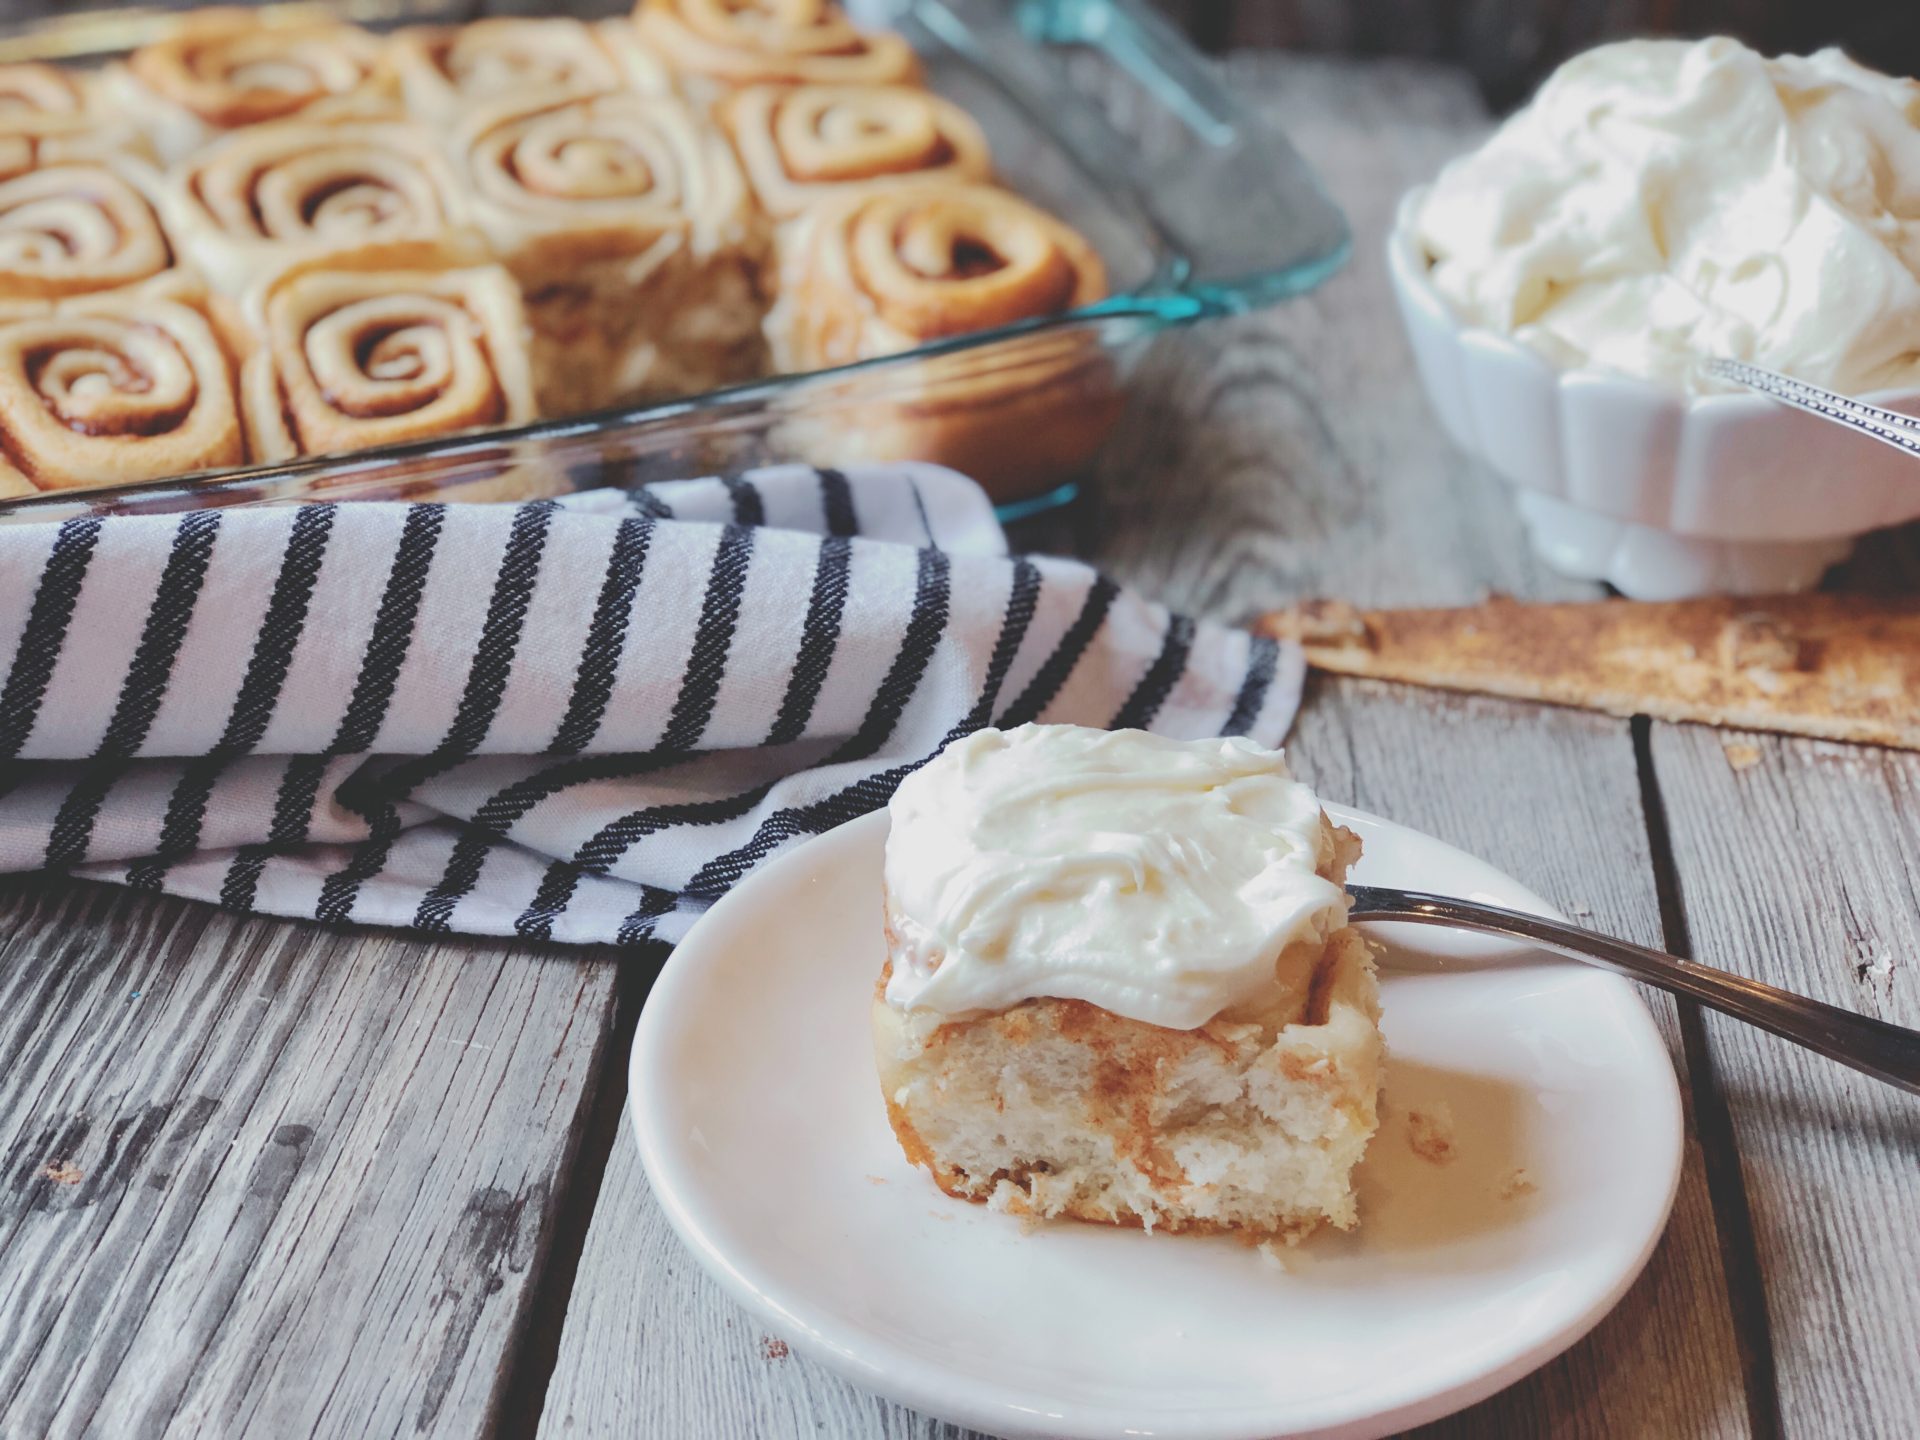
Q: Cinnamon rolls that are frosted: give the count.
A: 1